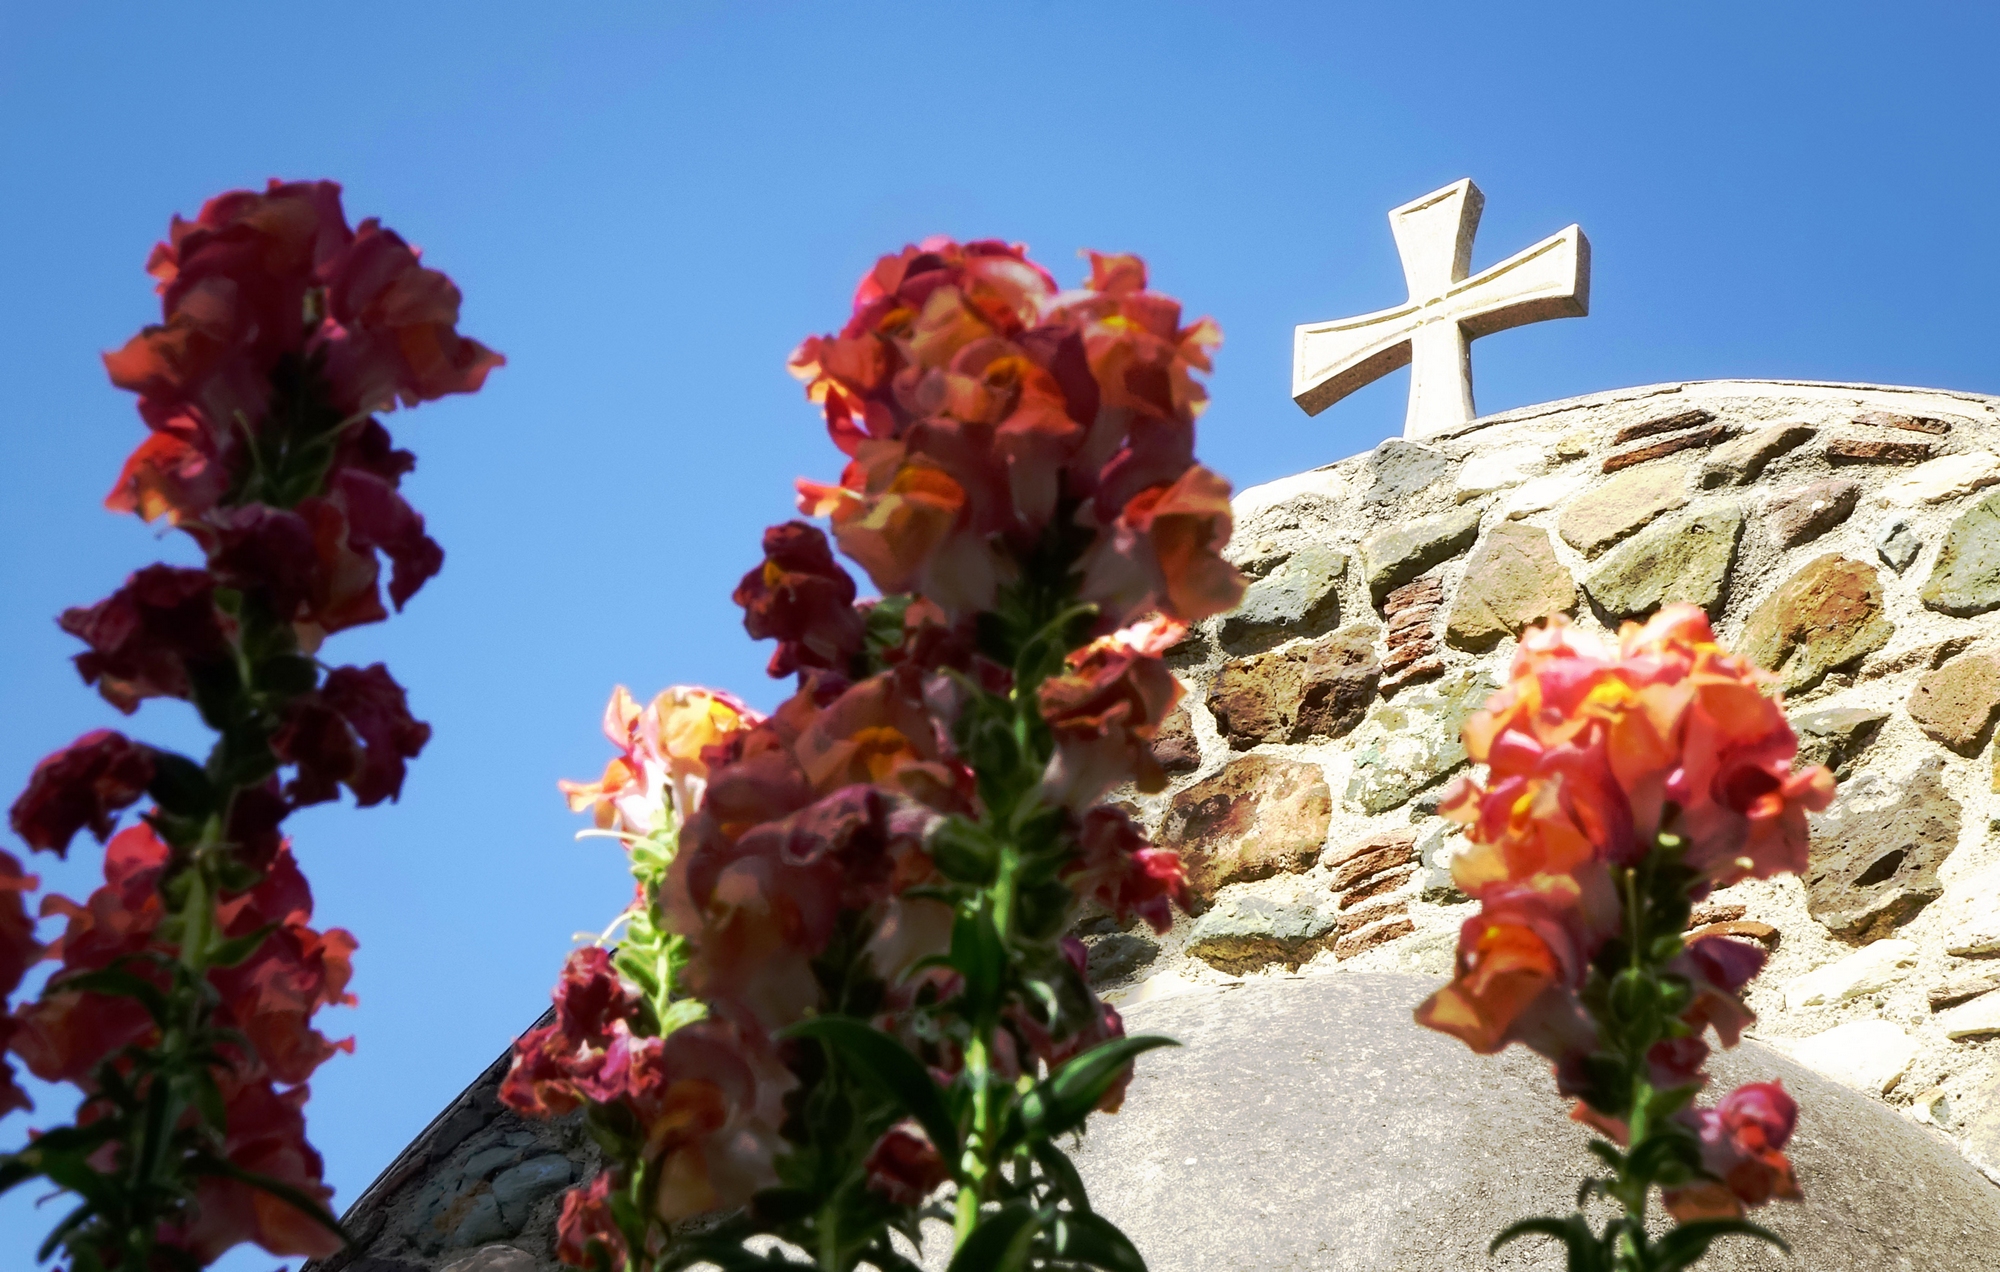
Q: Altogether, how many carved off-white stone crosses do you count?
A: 1